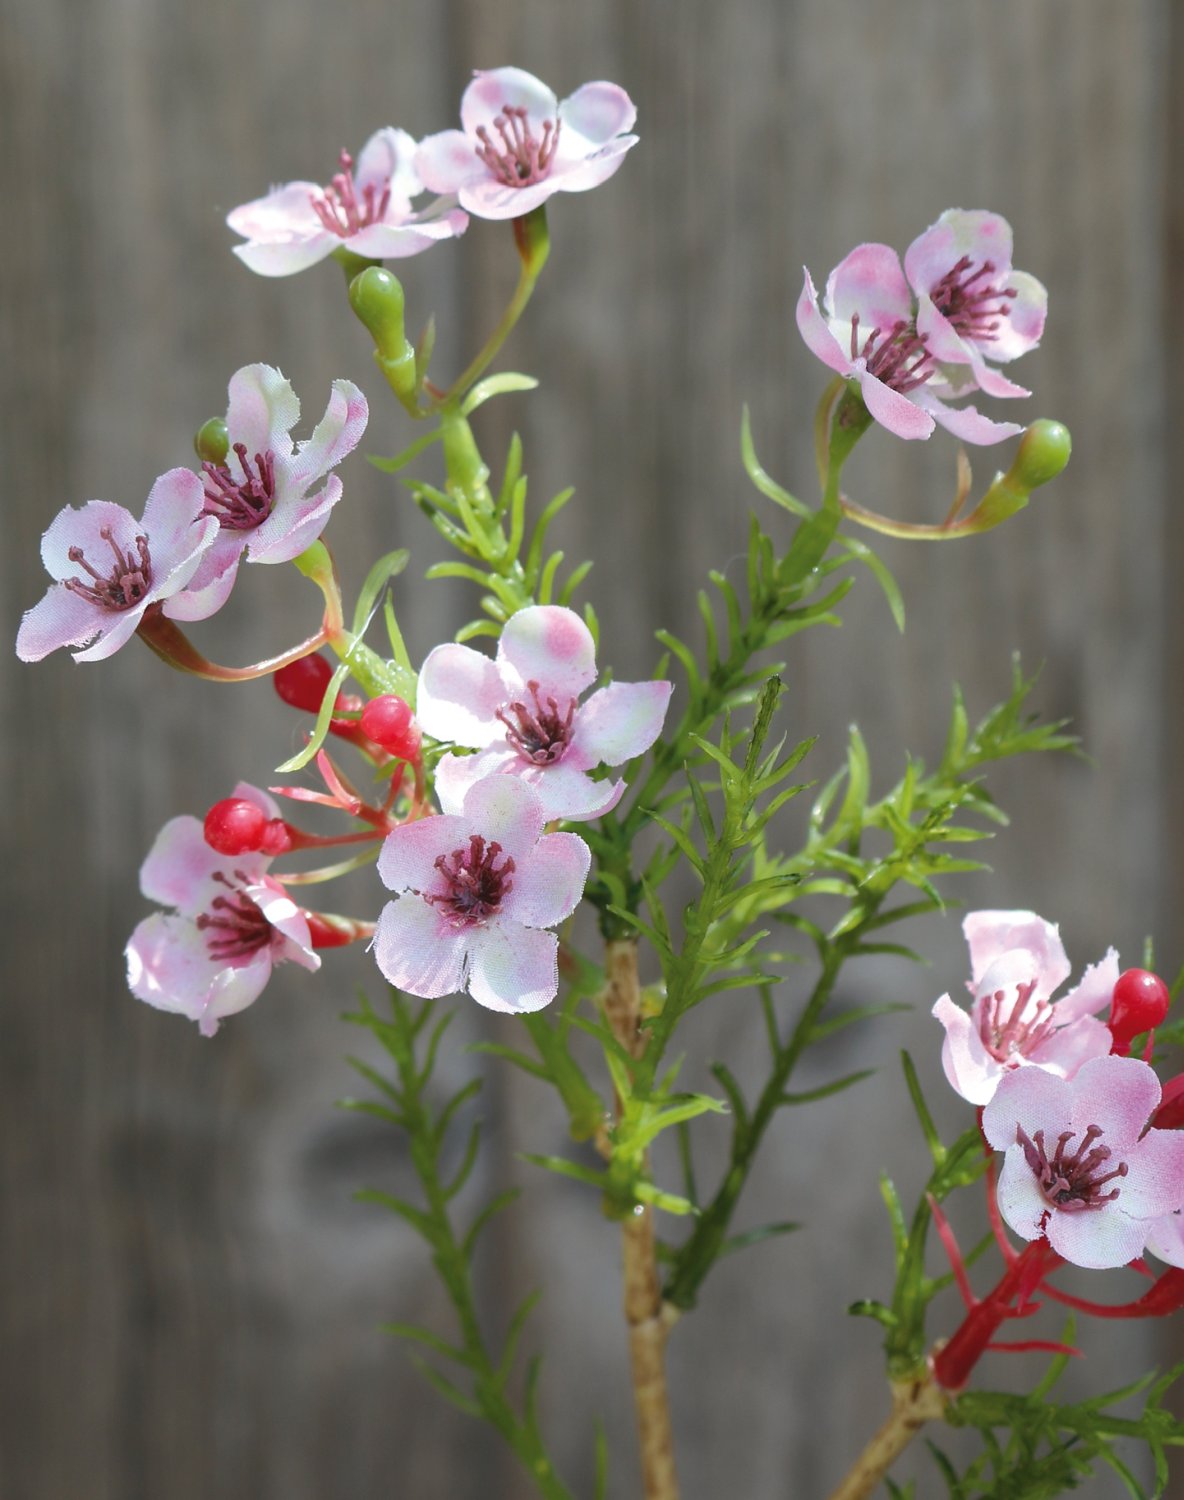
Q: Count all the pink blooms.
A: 11